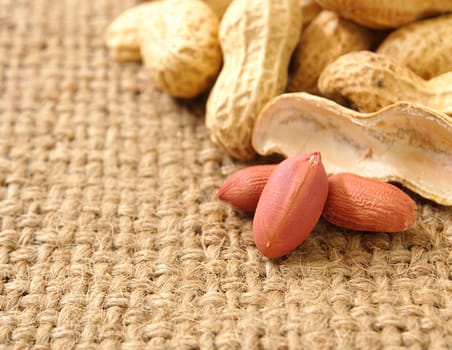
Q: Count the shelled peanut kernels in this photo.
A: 3